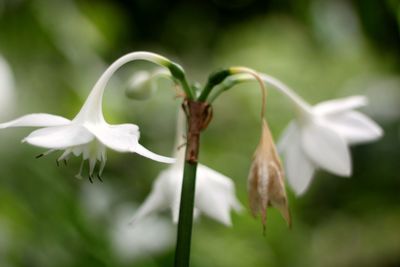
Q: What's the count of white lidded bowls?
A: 0